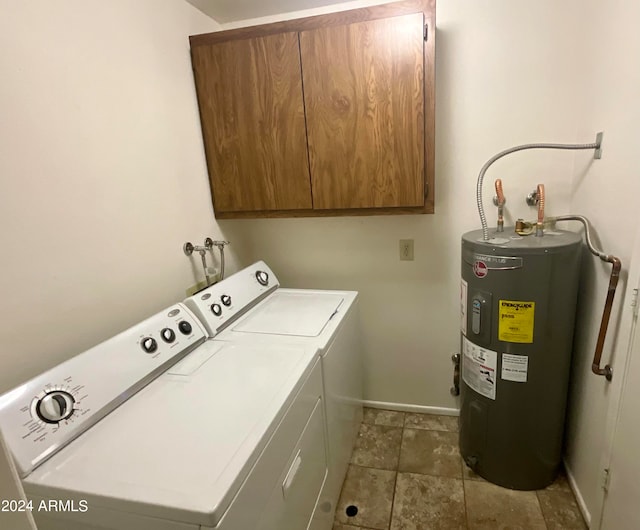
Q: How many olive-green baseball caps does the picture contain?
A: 0